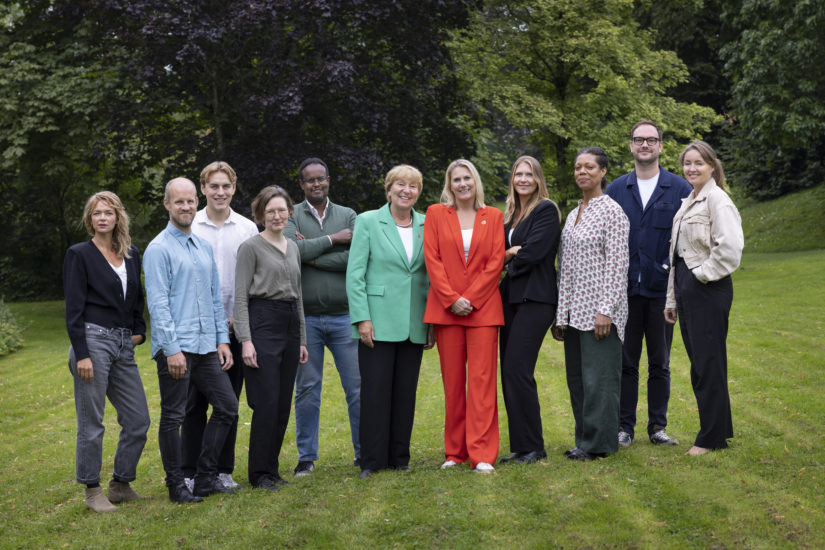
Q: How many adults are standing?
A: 11